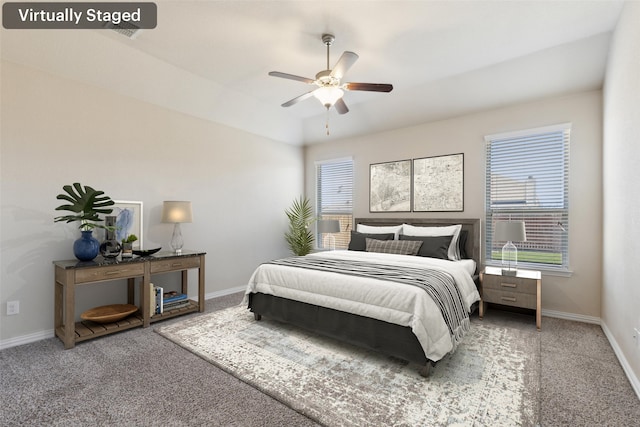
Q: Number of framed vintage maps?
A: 2